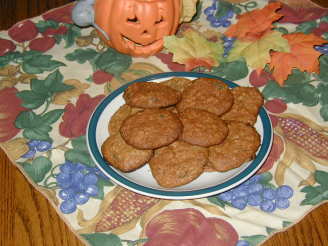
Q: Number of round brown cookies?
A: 10